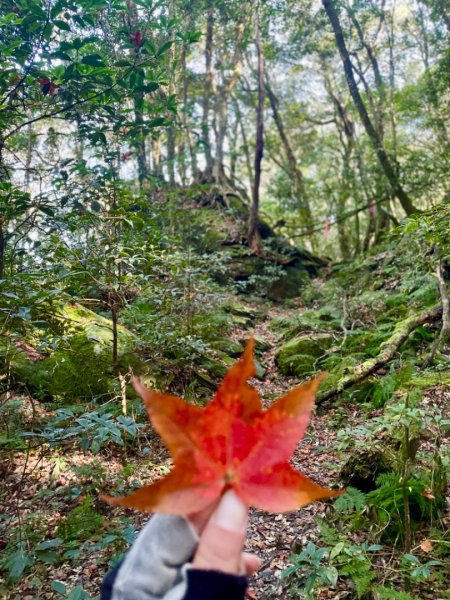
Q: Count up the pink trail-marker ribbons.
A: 2